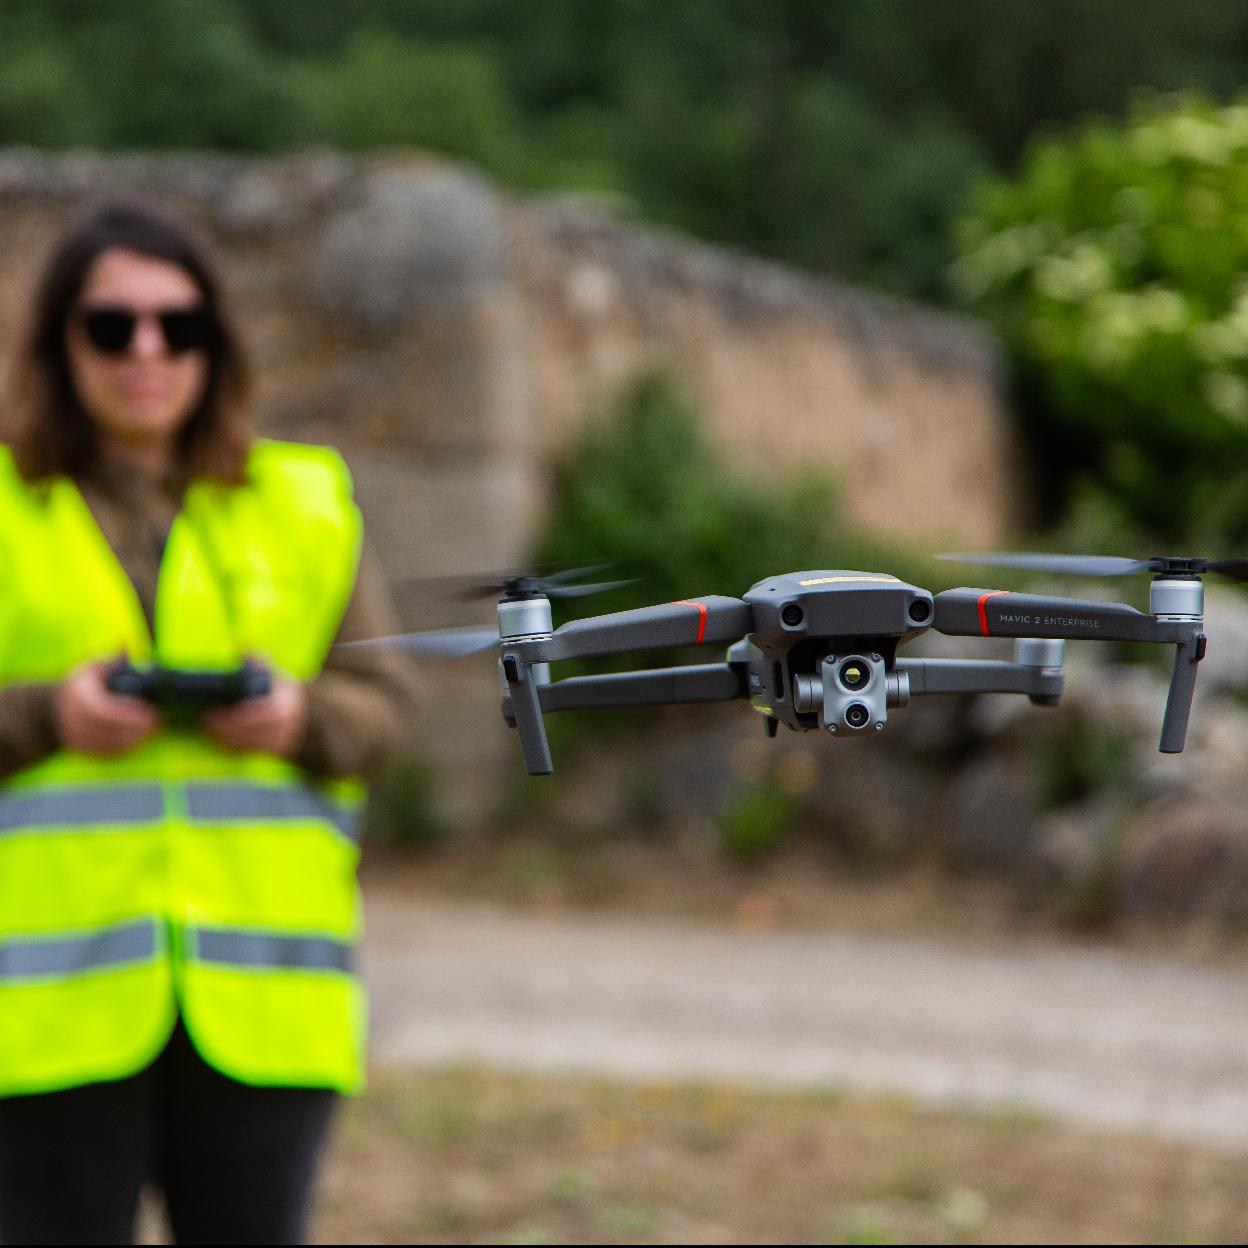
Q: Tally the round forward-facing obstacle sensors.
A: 2